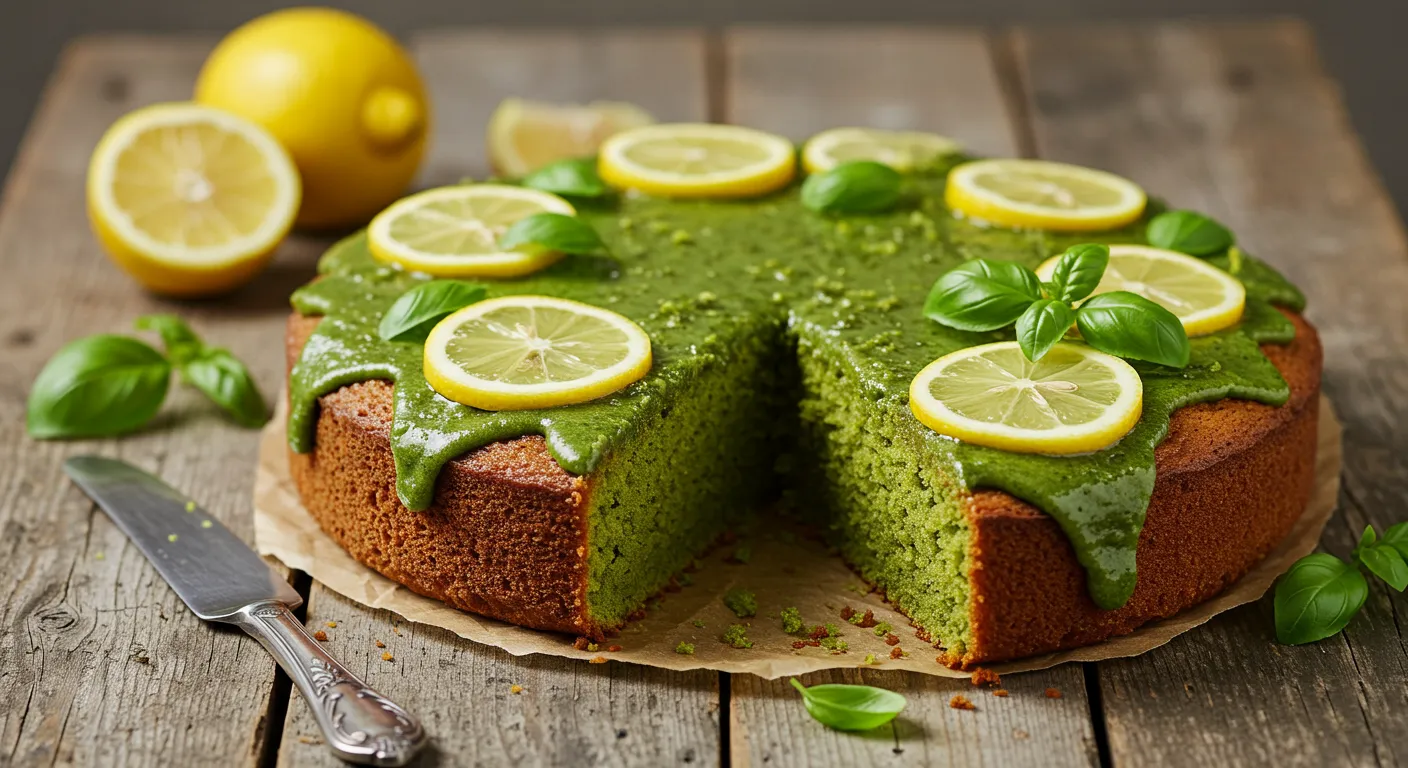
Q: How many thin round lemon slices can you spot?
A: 7